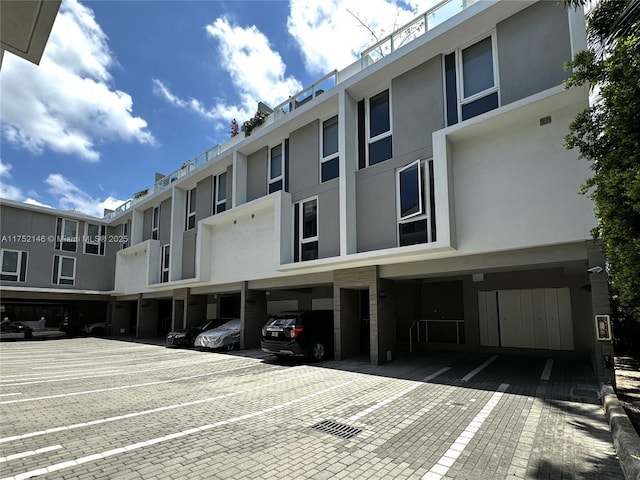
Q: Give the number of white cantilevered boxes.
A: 3